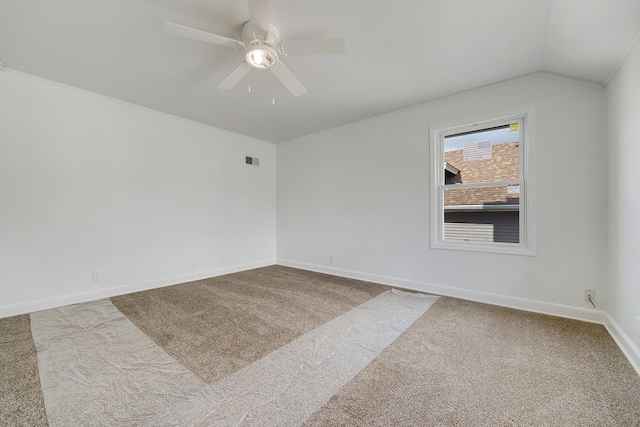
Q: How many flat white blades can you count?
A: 5